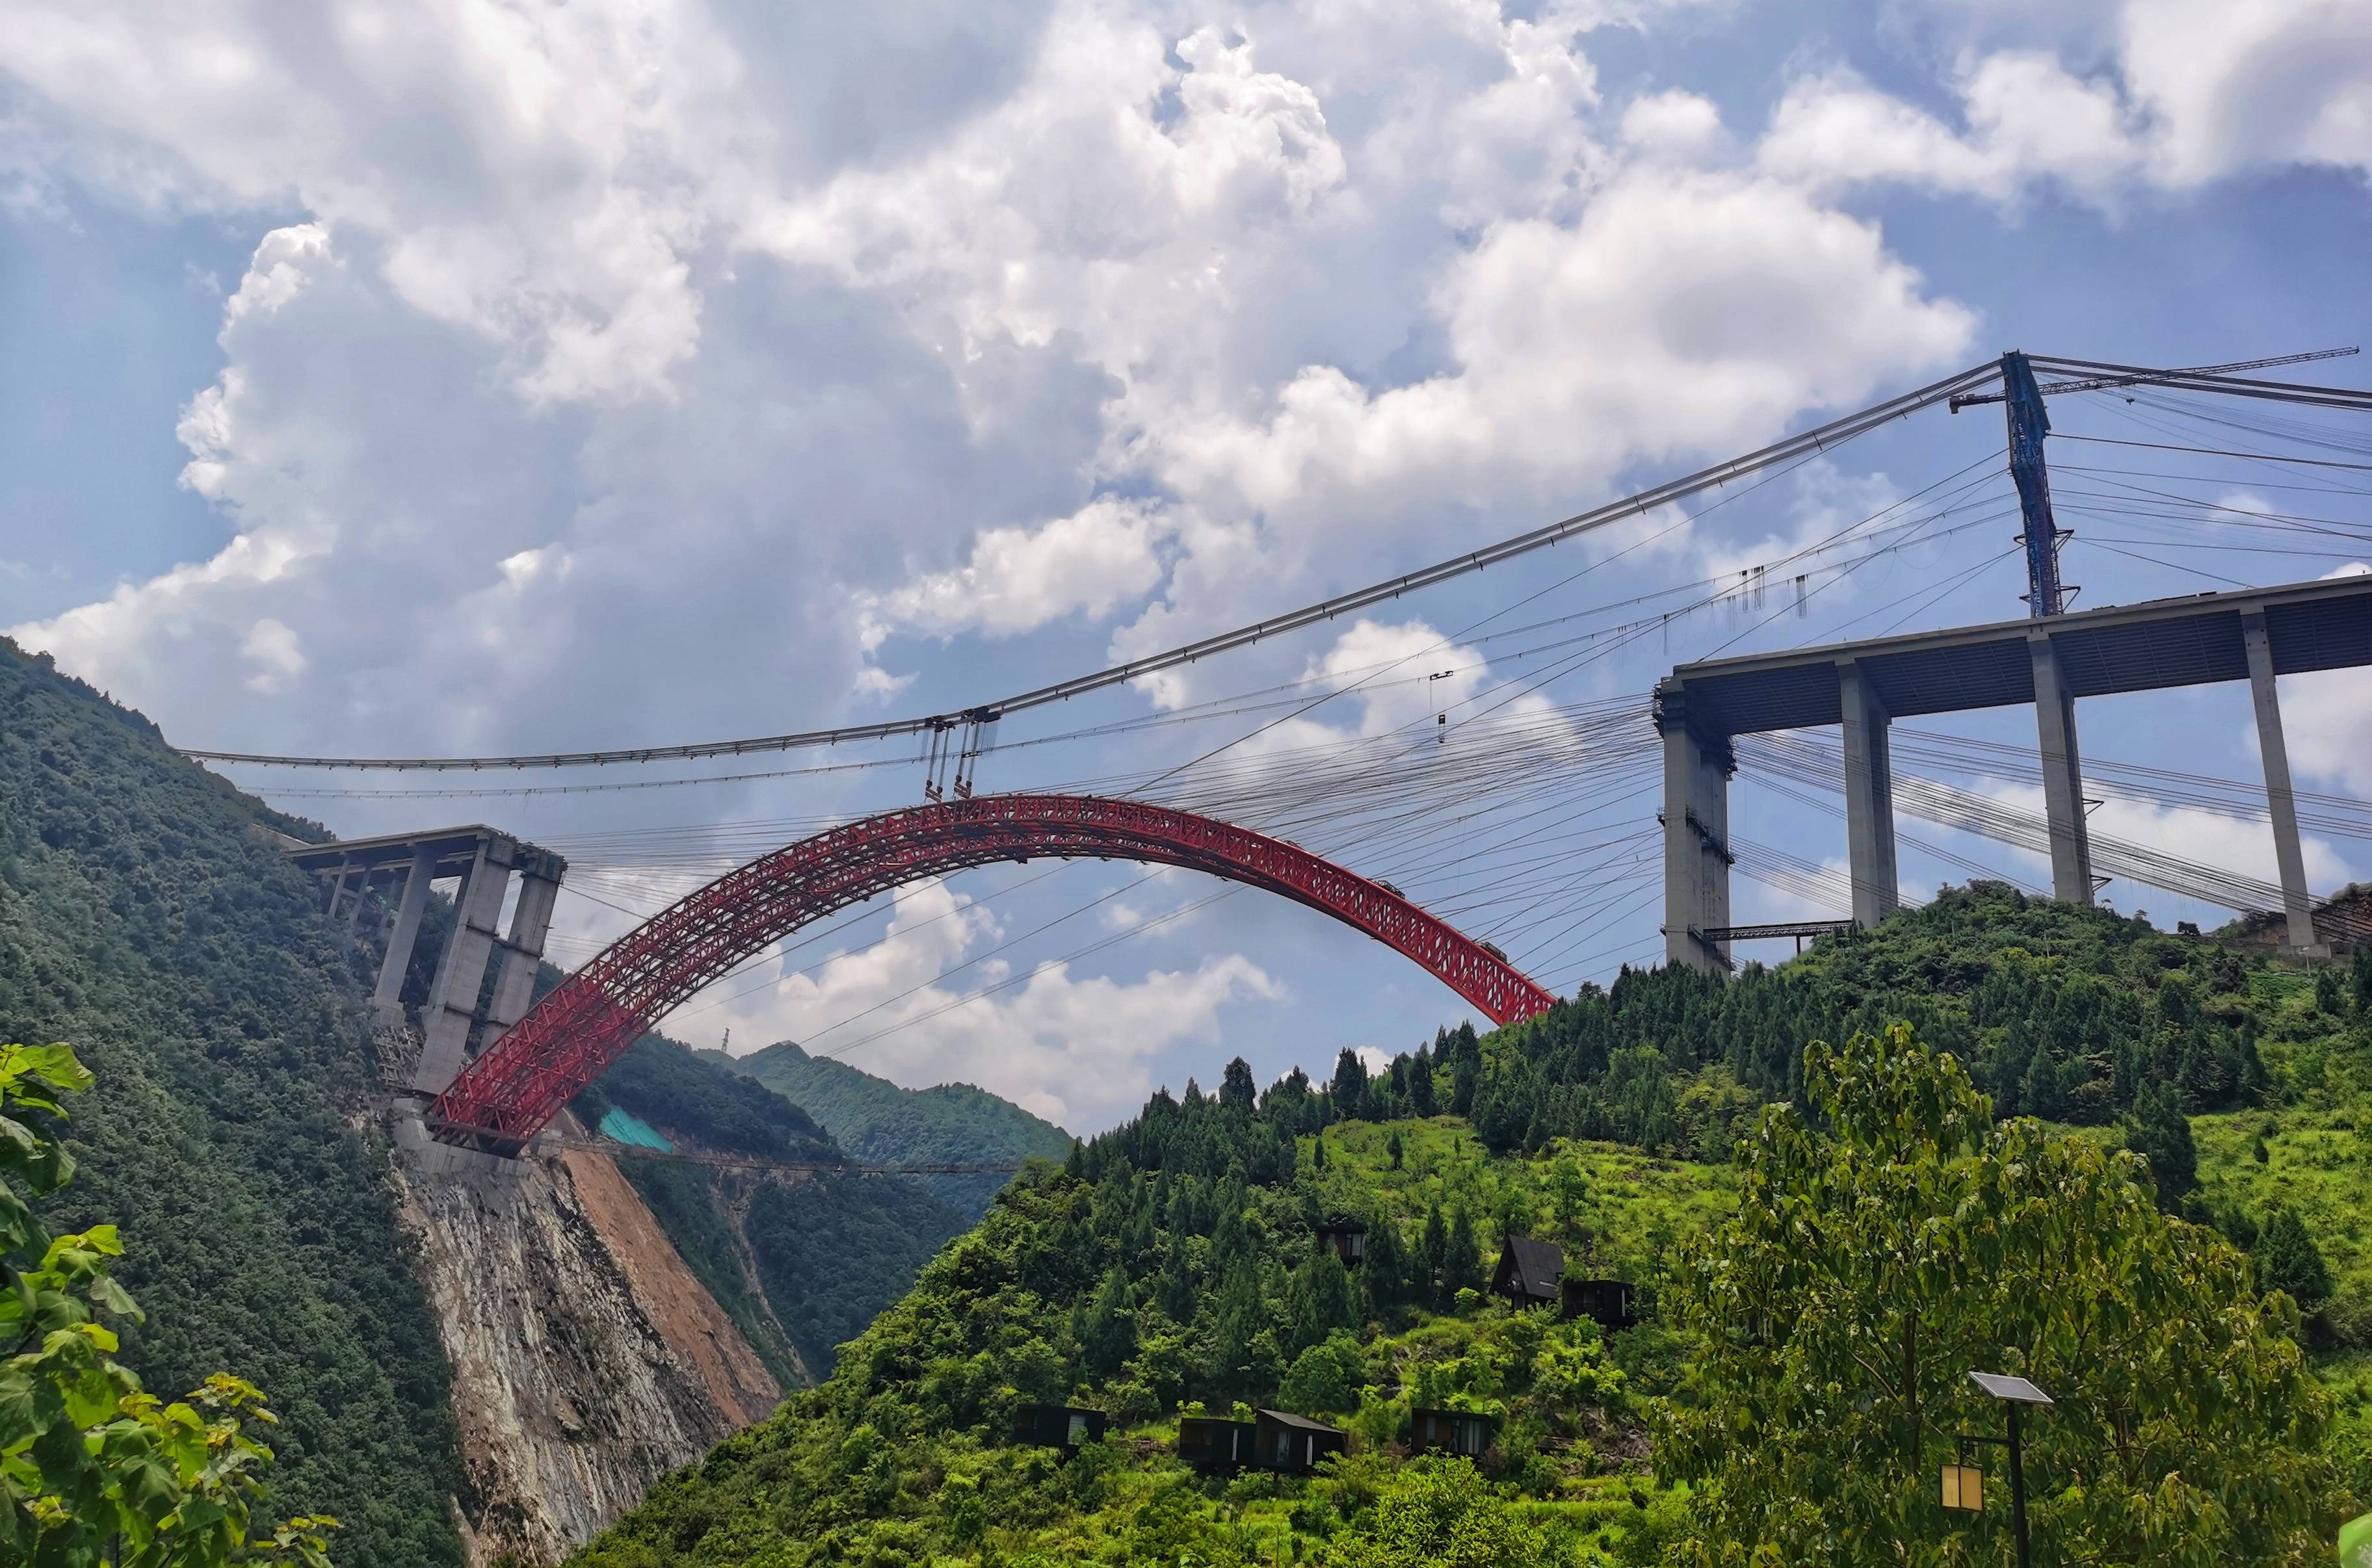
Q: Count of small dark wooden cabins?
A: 7